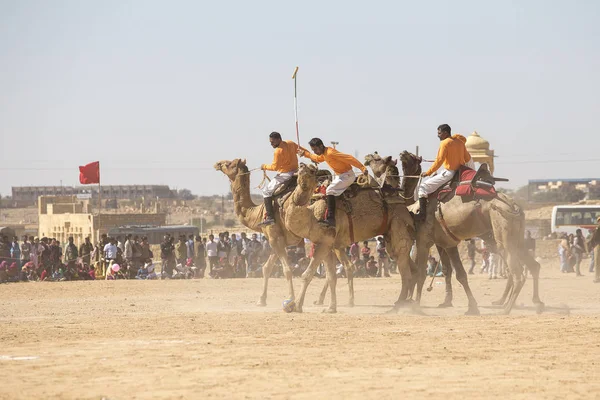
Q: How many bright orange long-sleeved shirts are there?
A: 3